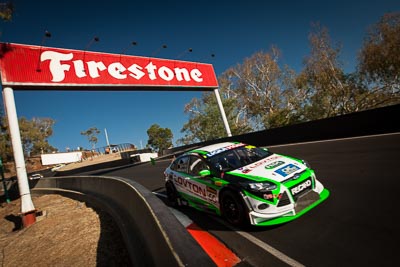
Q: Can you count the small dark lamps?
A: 6